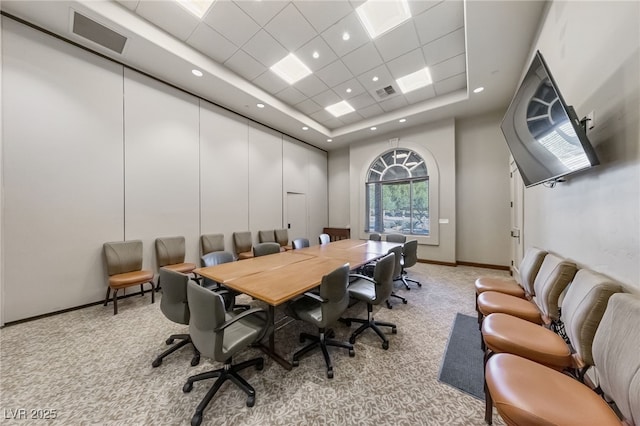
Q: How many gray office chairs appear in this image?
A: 12